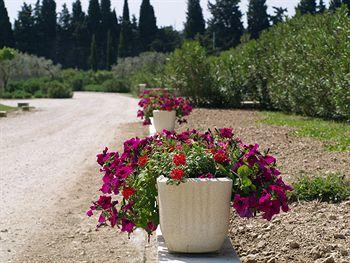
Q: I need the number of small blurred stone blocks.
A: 3